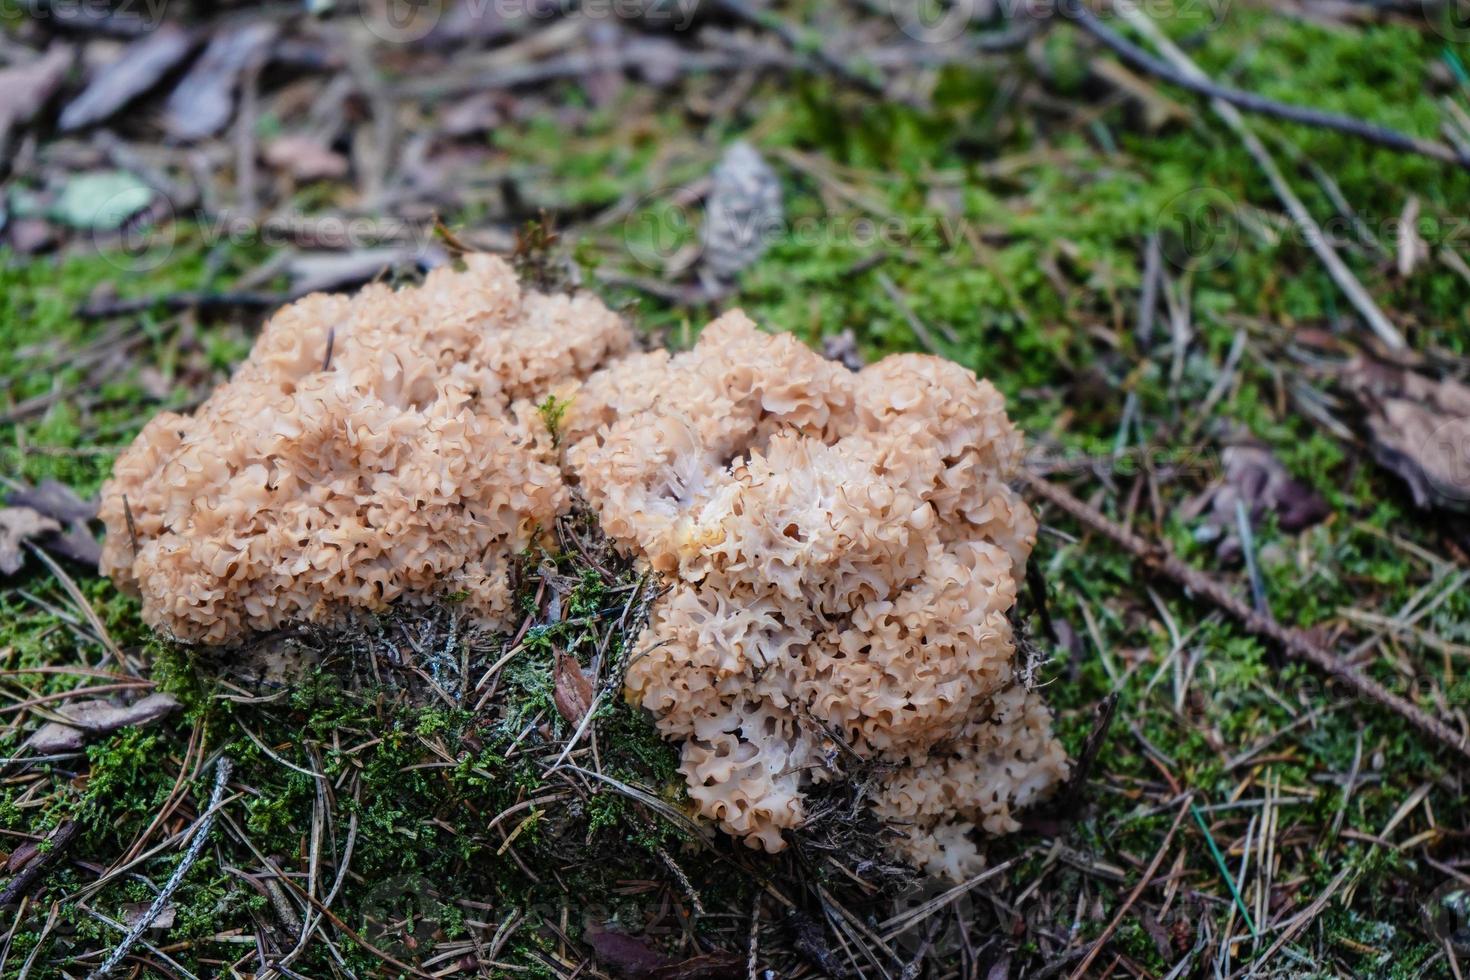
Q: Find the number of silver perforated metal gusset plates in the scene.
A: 0